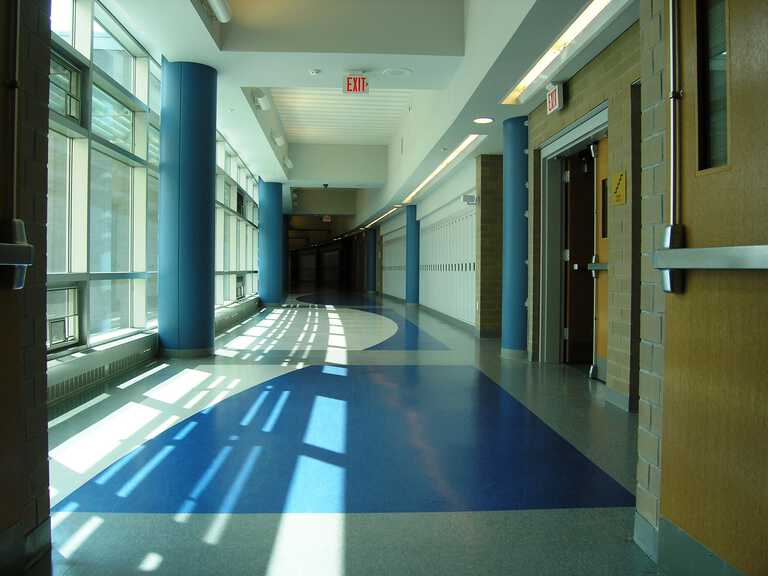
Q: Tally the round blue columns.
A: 5